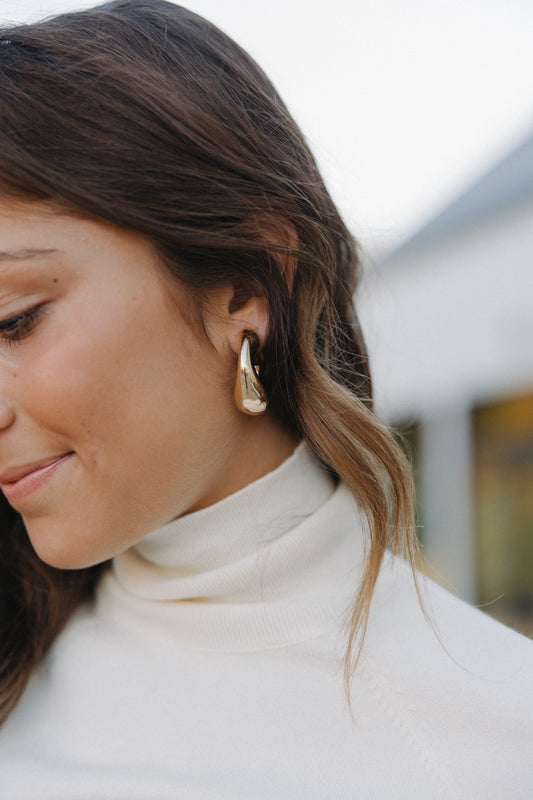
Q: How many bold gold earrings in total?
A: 1